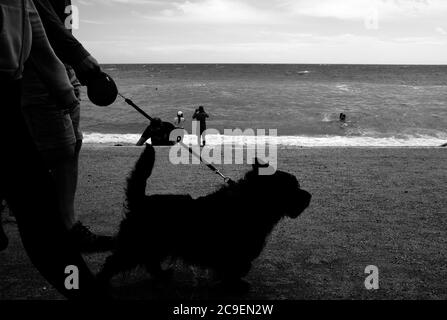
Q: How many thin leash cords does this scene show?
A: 1